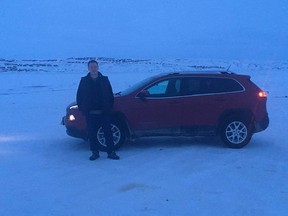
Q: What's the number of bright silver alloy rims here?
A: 2